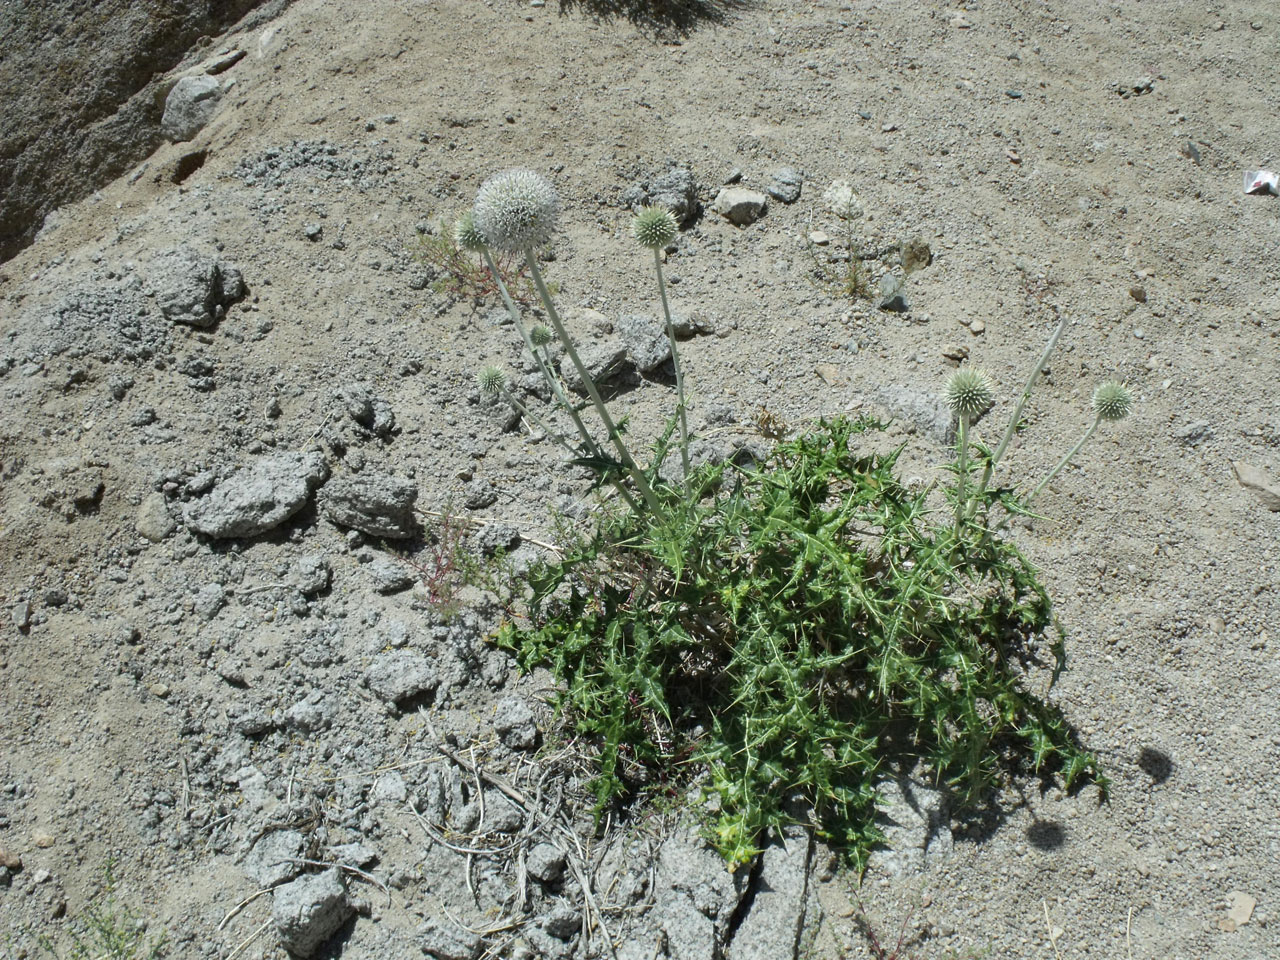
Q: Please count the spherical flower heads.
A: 7